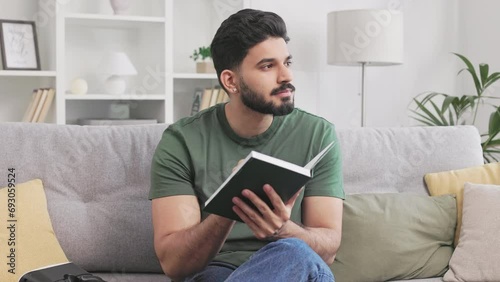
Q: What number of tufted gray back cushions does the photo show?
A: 2